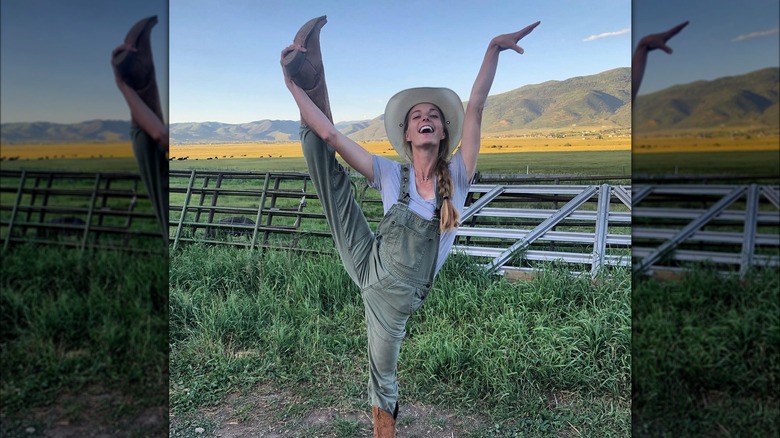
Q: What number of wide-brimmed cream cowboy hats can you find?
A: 1